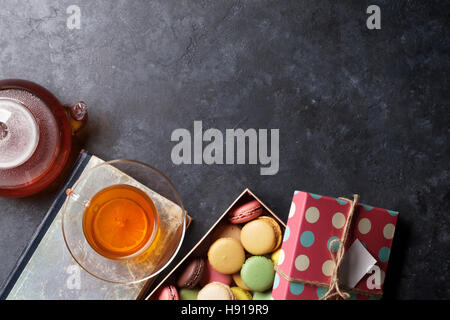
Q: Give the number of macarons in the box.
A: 14